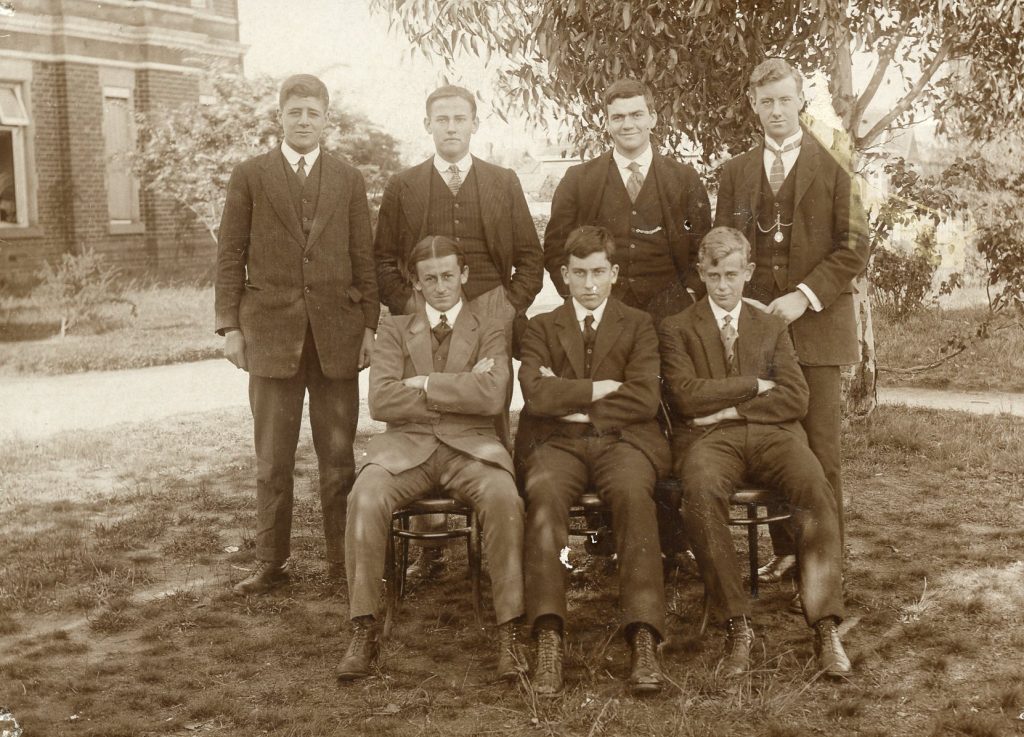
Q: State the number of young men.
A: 7